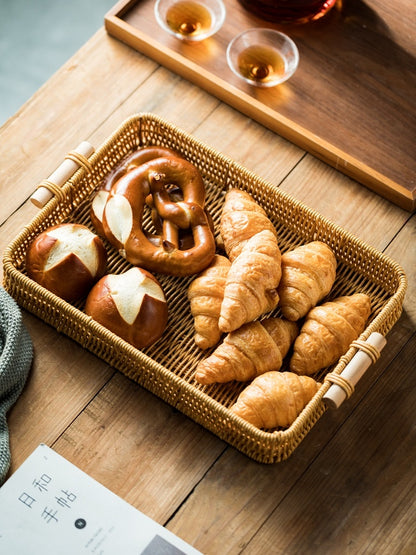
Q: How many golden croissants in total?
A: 7